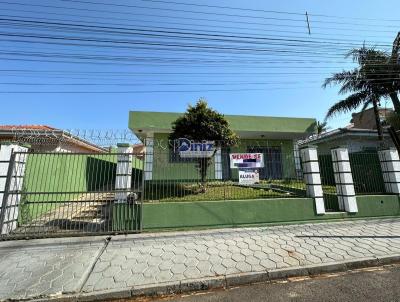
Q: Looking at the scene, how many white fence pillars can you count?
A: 5